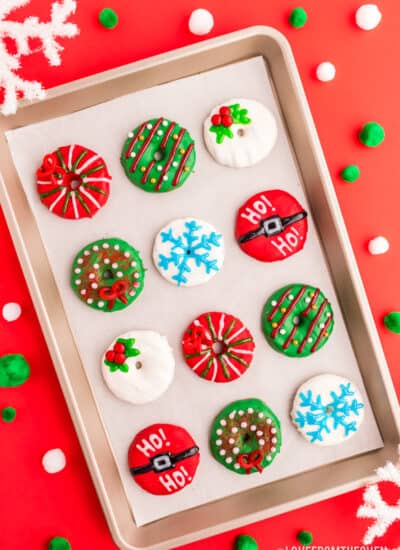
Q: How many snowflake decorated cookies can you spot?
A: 2